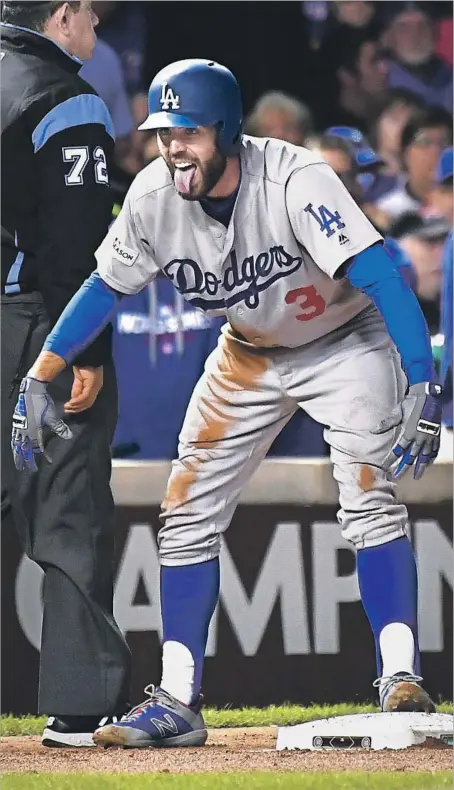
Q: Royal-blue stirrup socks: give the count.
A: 2